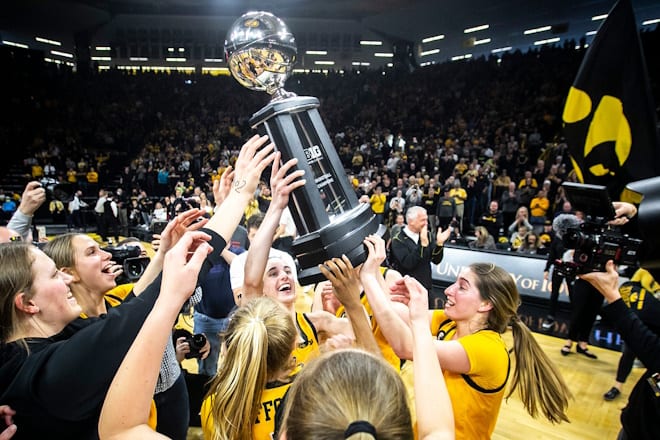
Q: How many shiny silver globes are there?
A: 1